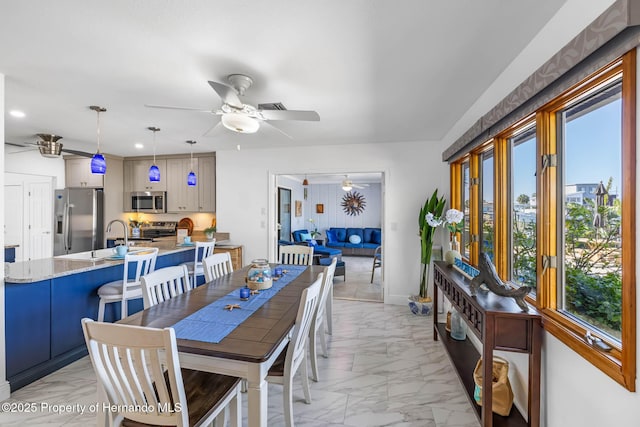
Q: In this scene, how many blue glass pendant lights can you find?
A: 3